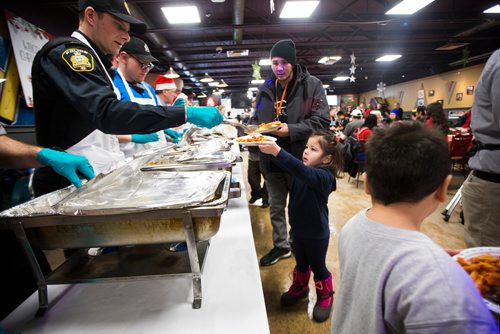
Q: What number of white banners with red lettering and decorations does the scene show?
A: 1